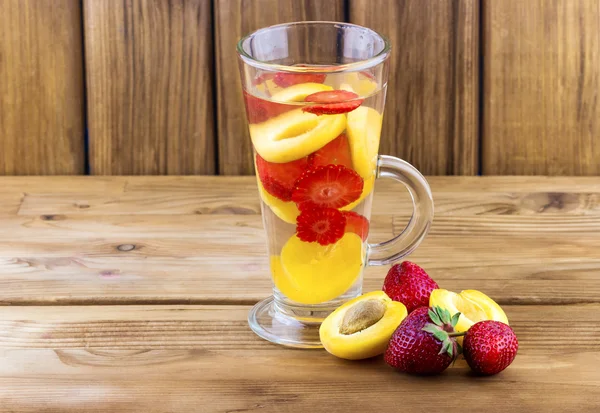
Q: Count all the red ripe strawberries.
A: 3